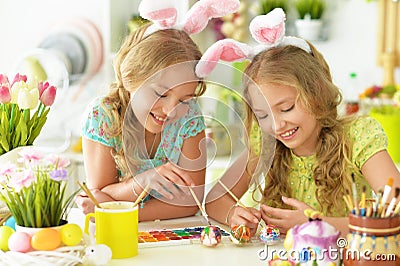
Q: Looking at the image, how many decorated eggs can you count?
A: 3